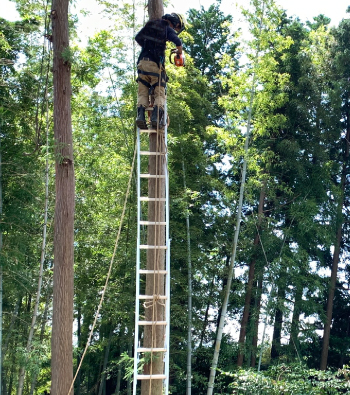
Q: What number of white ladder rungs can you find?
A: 11